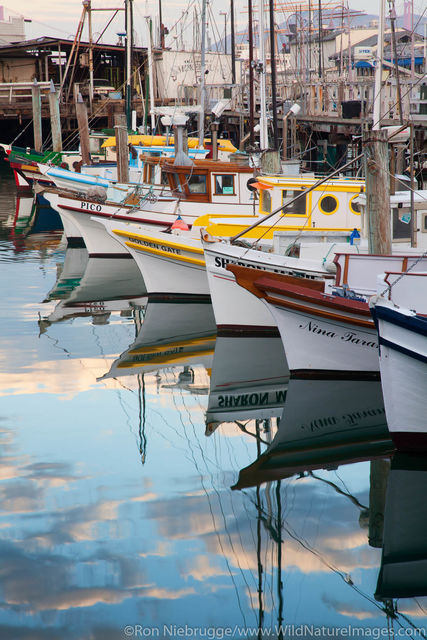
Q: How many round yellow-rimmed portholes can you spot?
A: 2